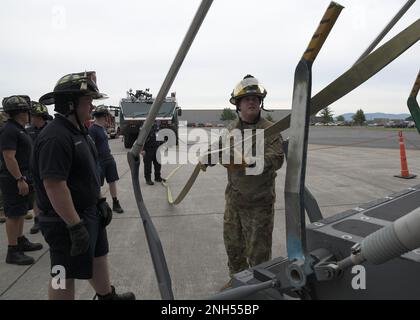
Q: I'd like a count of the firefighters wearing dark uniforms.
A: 5